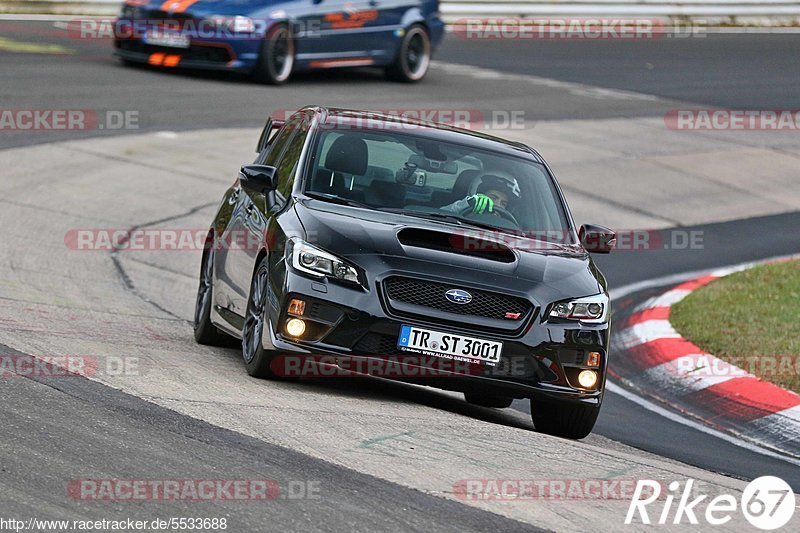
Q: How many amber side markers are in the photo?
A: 2